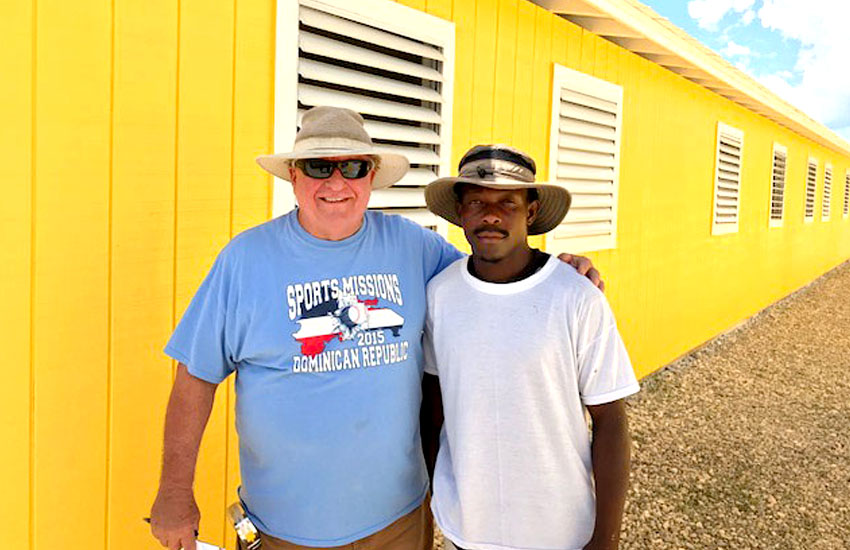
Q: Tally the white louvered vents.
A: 7